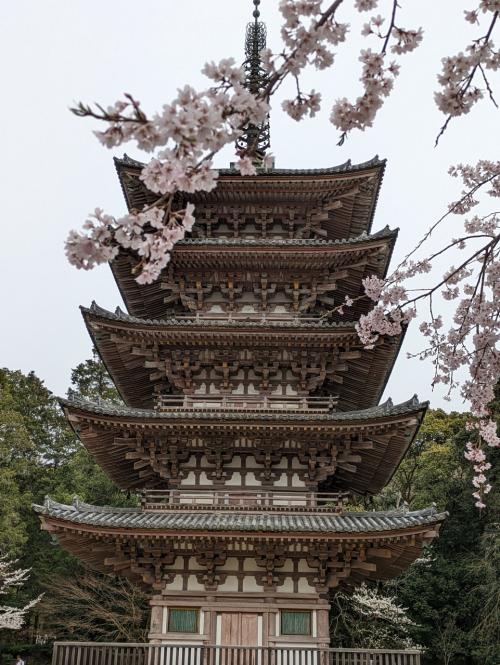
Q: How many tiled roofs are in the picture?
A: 5